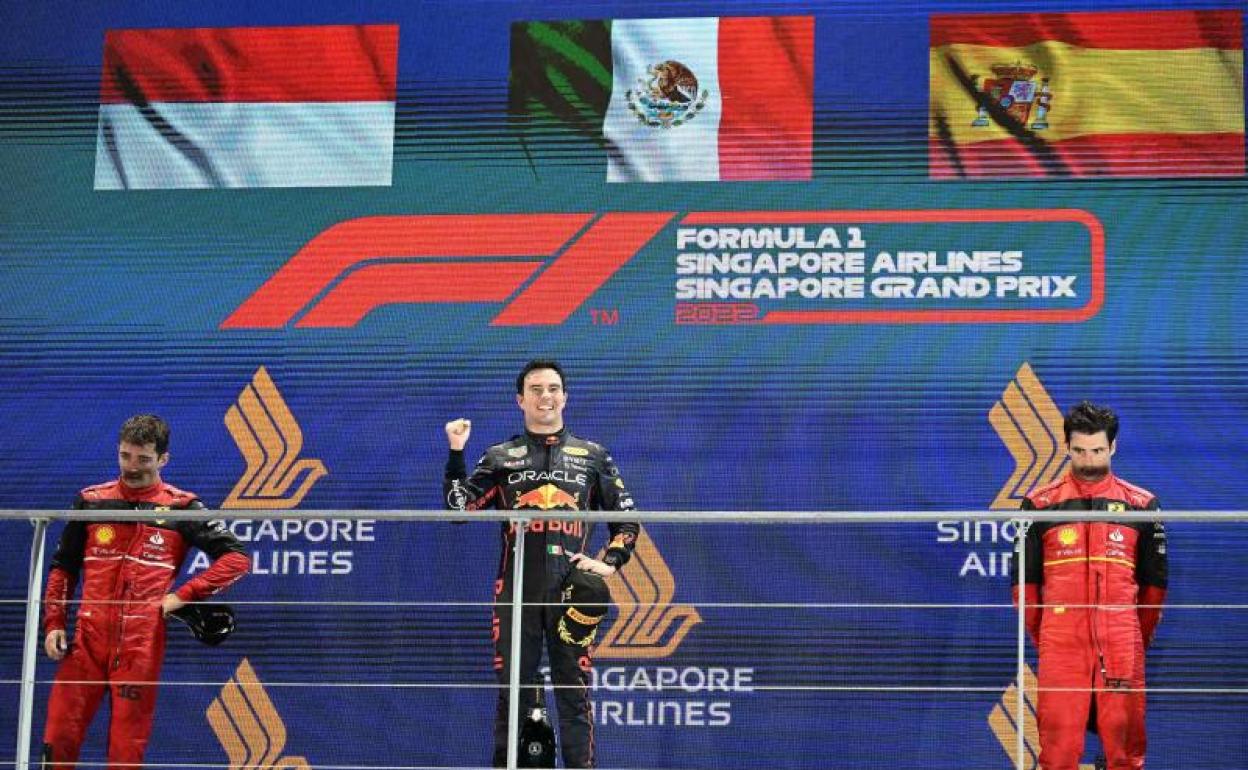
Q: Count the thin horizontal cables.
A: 3